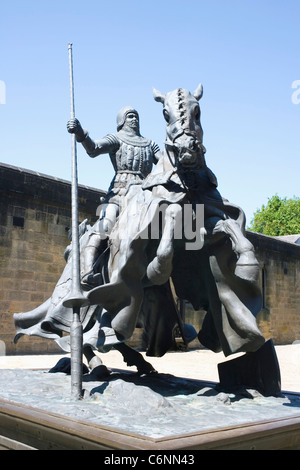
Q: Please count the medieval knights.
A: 1